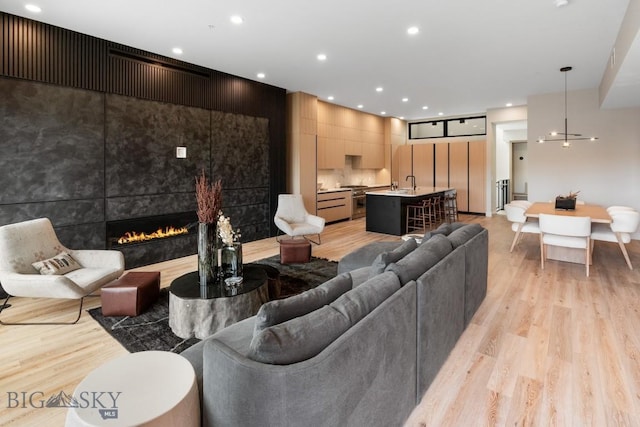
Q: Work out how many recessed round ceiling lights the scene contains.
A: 15